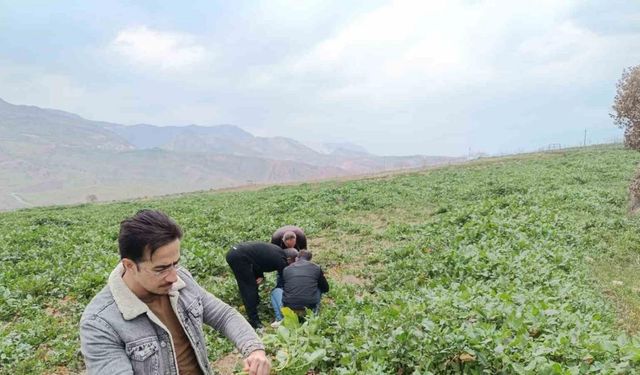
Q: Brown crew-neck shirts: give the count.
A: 1